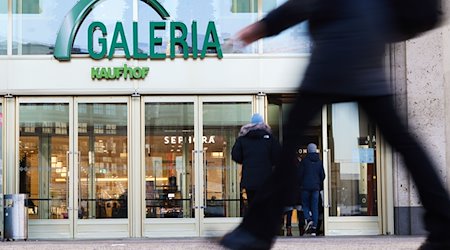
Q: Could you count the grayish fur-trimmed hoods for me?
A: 1